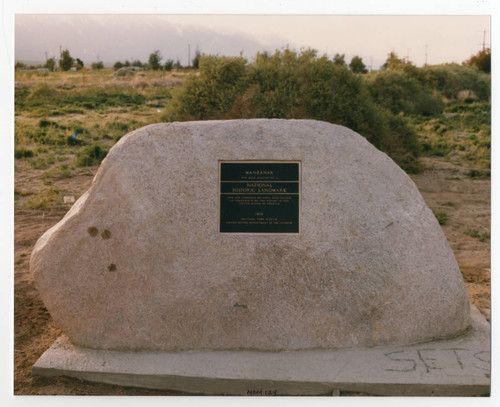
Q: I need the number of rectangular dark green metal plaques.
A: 1